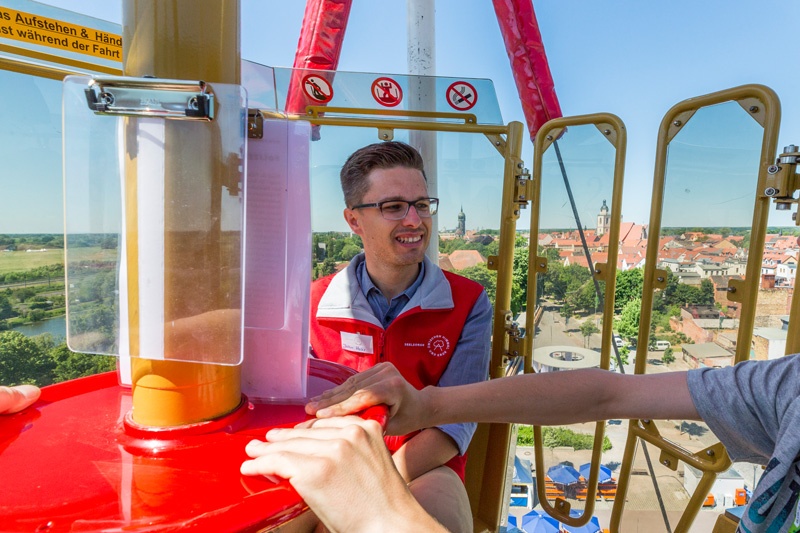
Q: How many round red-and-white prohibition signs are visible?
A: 3